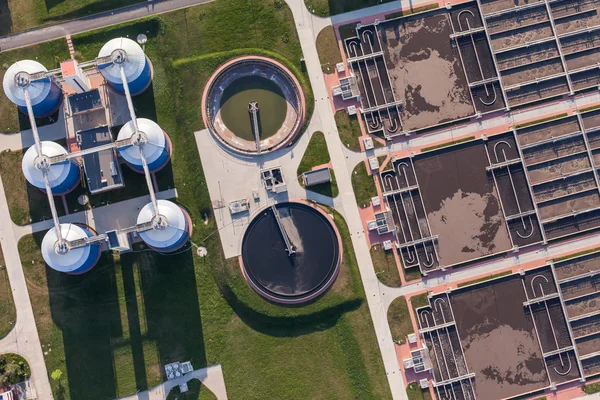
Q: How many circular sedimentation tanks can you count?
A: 2